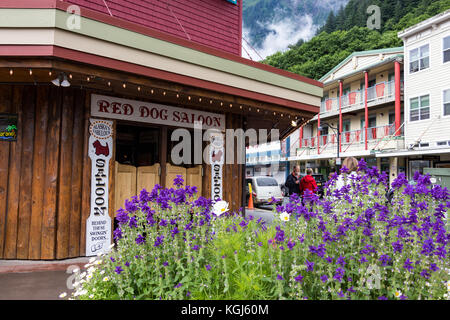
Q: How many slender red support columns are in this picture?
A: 5